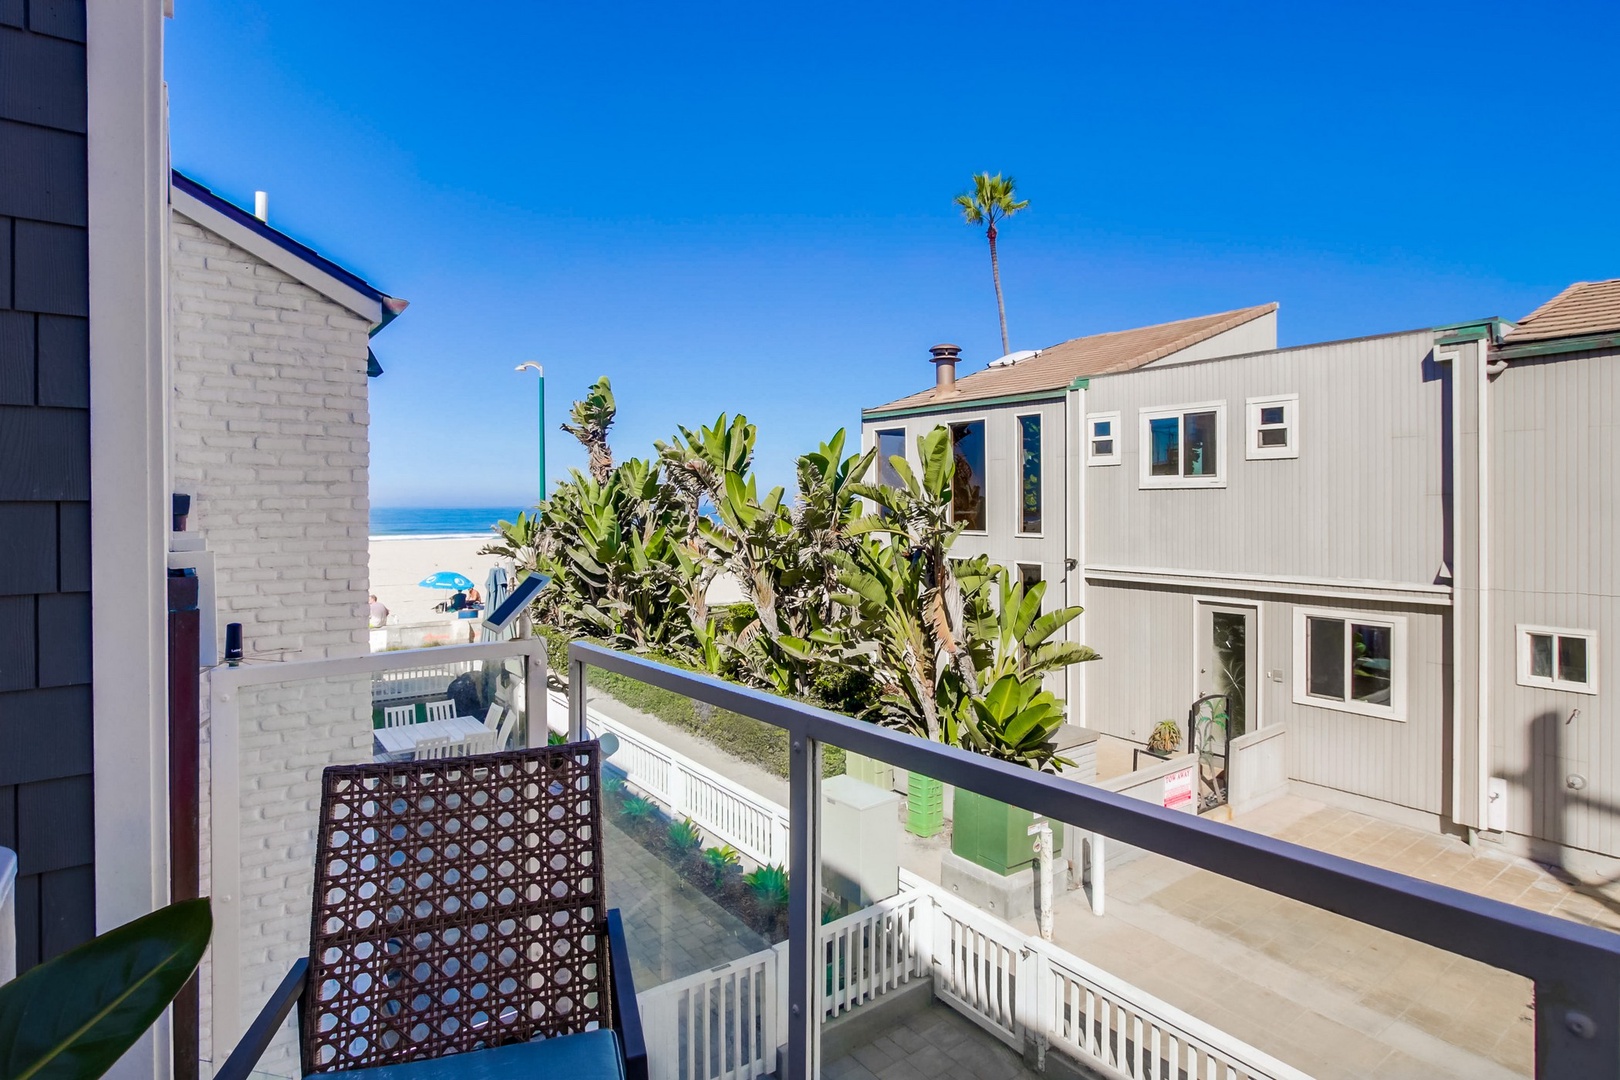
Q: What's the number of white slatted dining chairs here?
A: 6